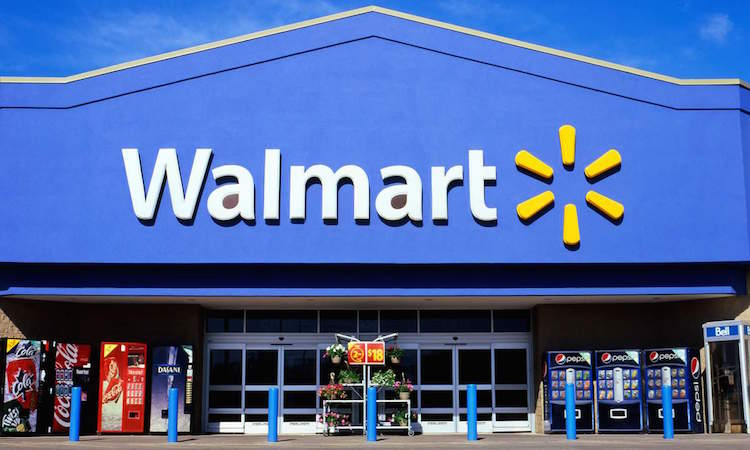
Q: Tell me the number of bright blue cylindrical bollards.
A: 7